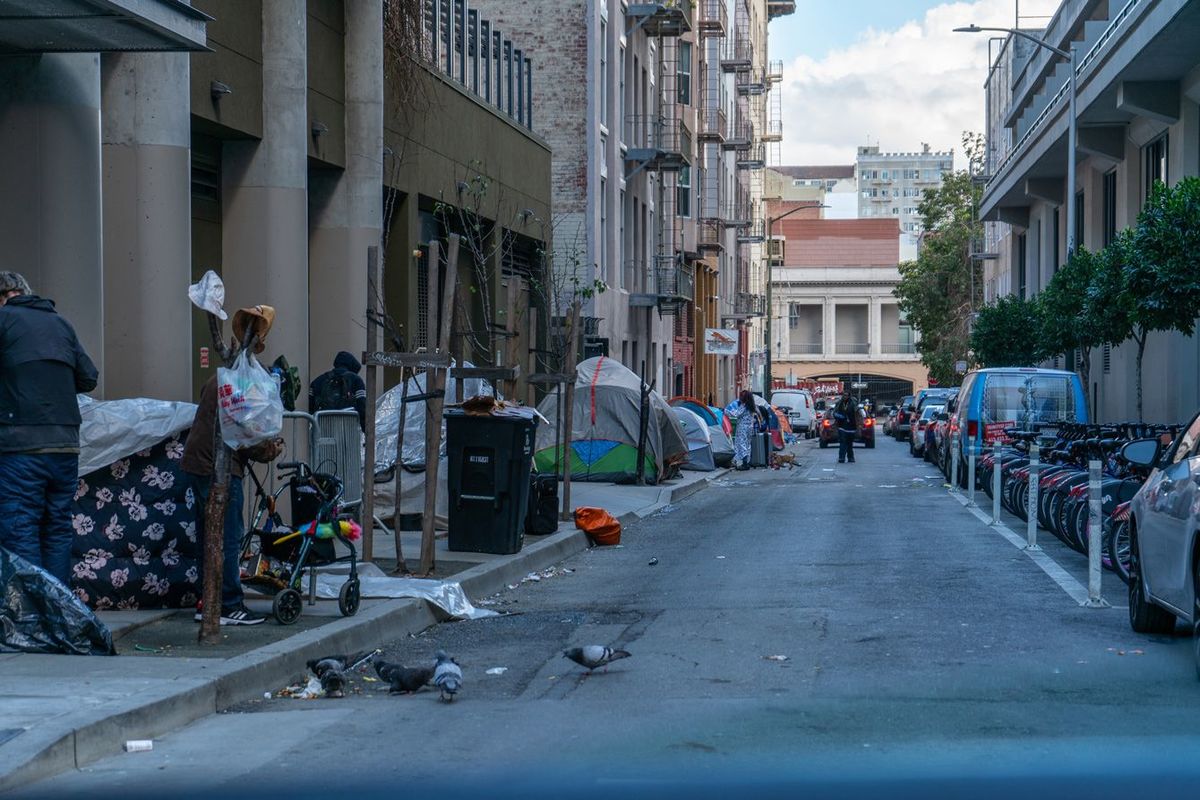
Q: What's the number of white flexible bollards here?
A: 5